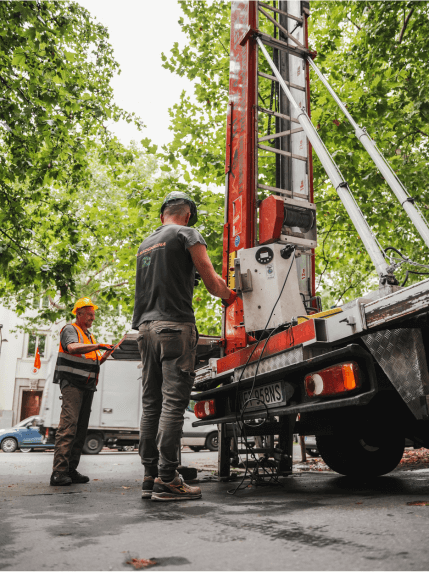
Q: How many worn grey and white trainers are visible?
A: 2